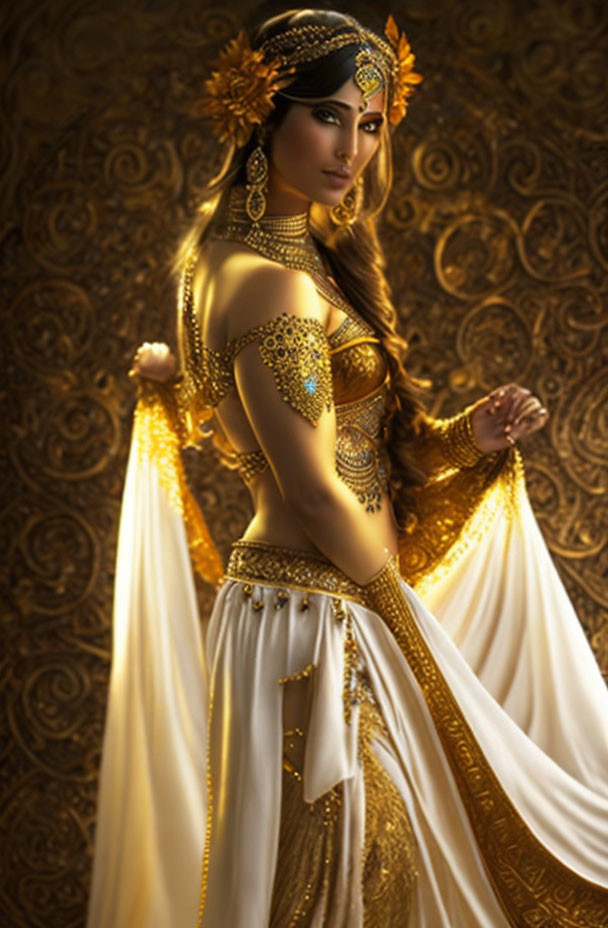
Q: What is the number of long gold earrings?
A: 2